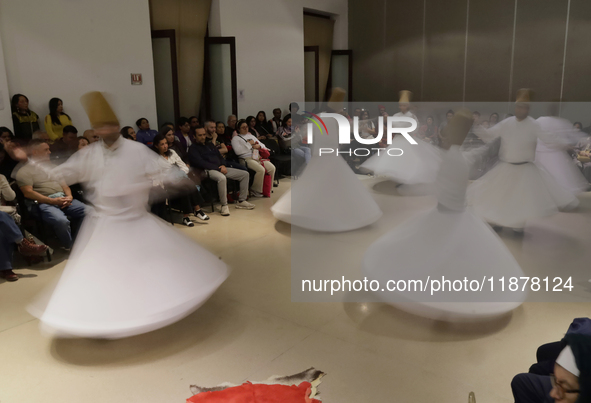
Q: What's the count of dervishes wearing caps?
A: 5